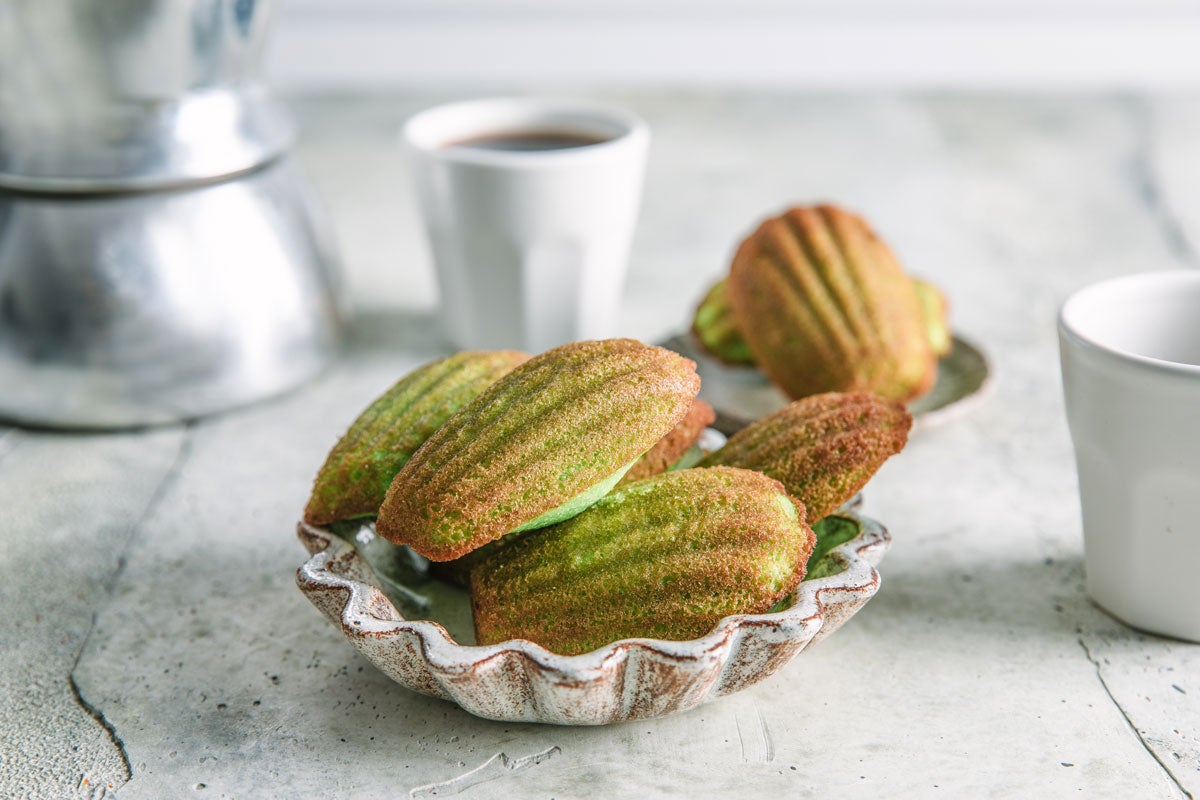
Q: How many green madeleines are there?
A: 7